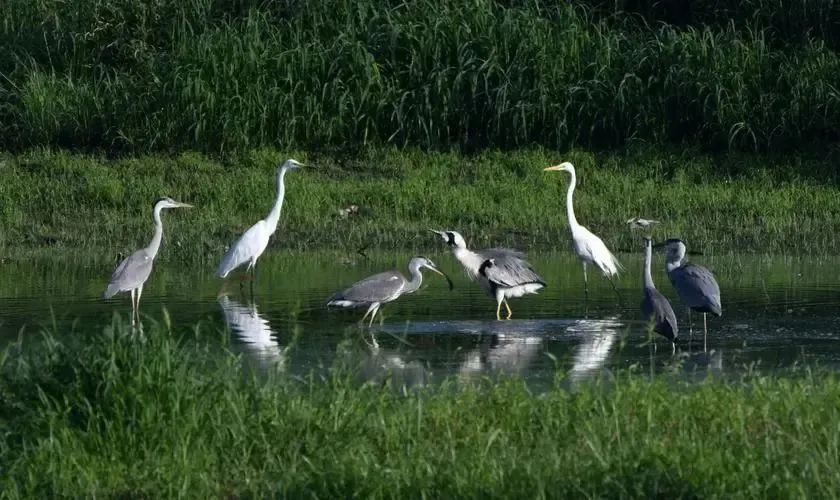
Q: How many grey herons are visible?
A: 5